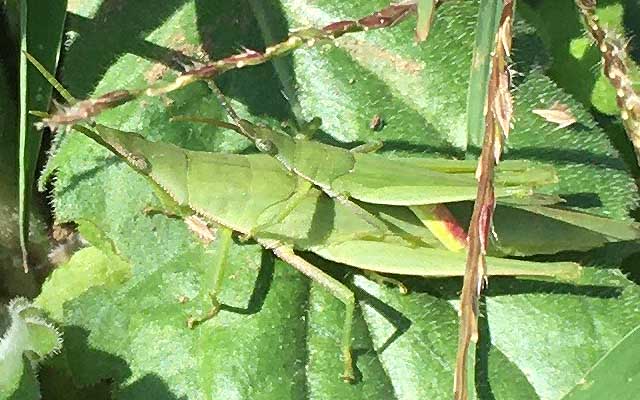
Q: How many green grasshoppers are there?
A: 2